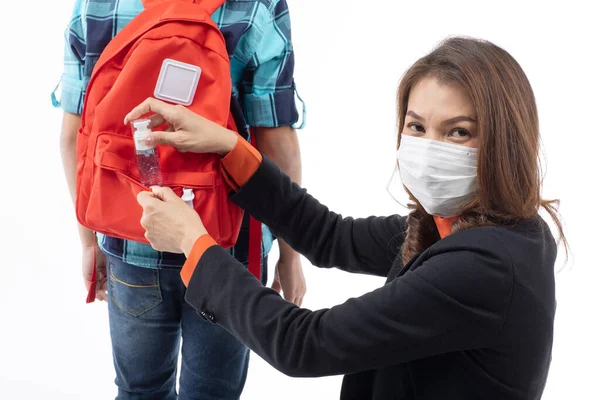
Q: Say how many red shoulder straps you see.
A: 2